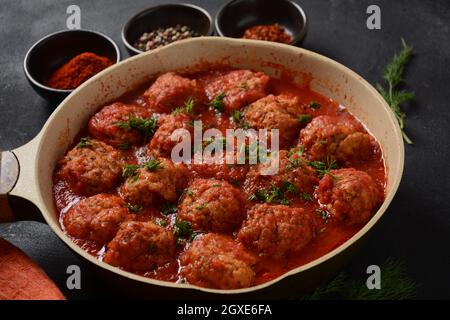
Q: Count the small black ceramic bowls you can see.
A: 3